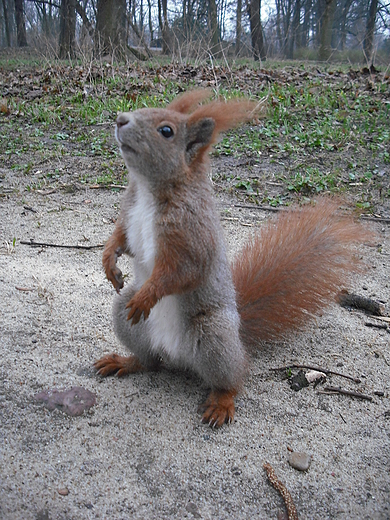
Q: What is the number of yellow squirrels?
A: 0